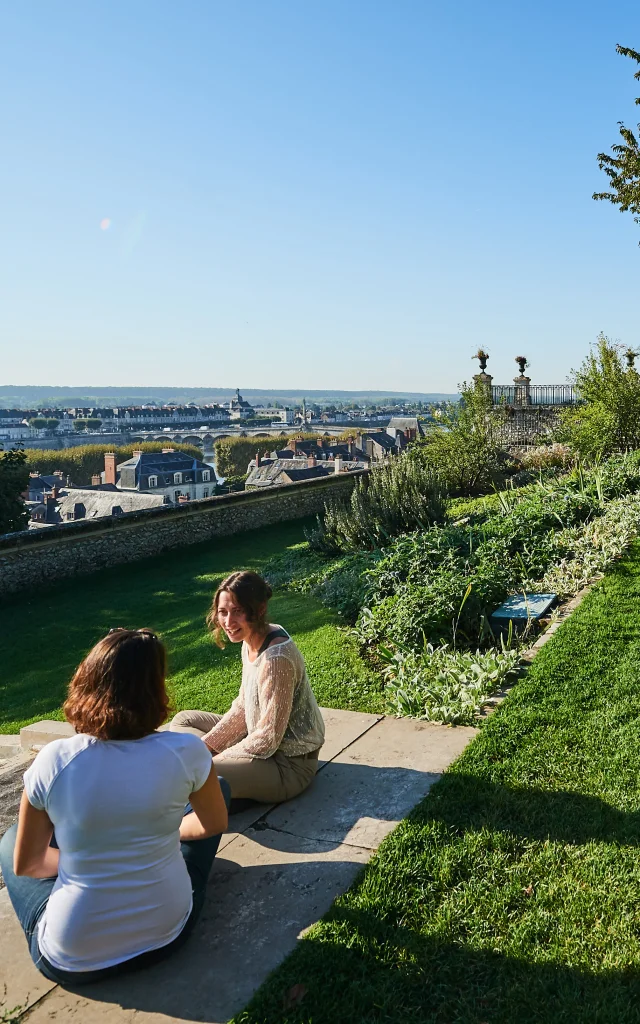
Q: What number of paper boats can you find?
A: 0